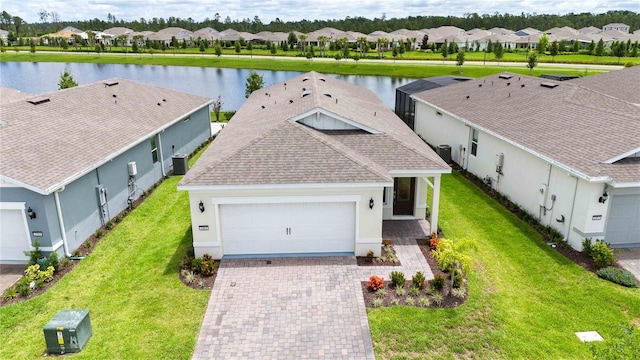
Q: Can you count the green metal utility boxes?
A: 1